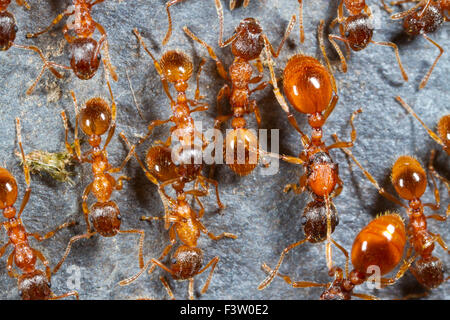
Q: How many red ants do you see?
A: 13